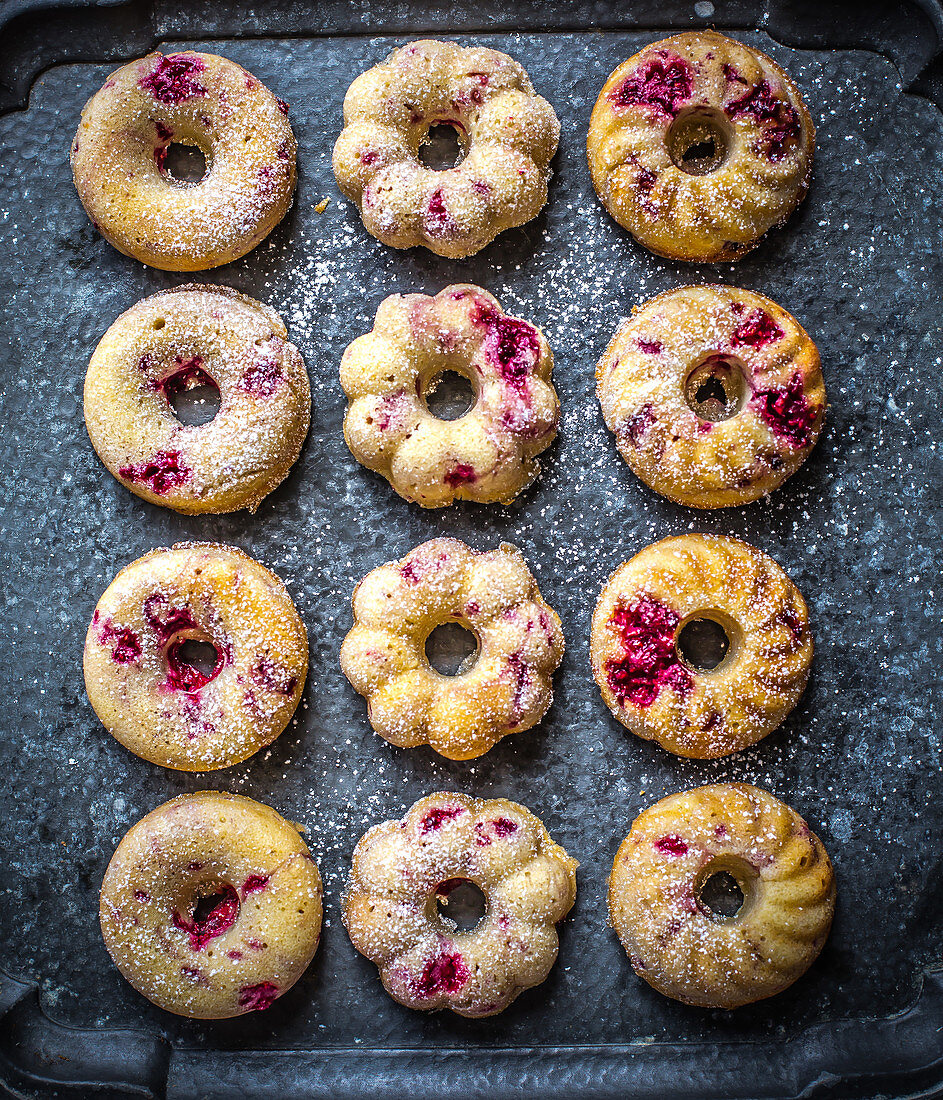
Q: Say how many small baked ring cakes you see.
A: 12